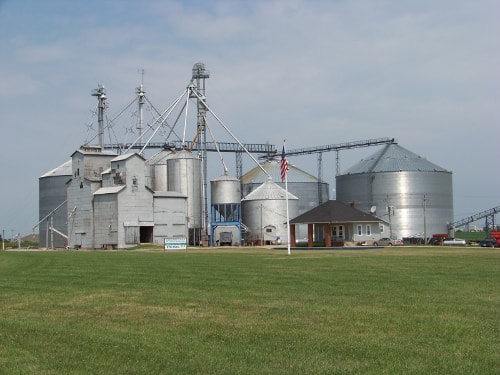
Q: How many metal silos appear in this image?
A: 7